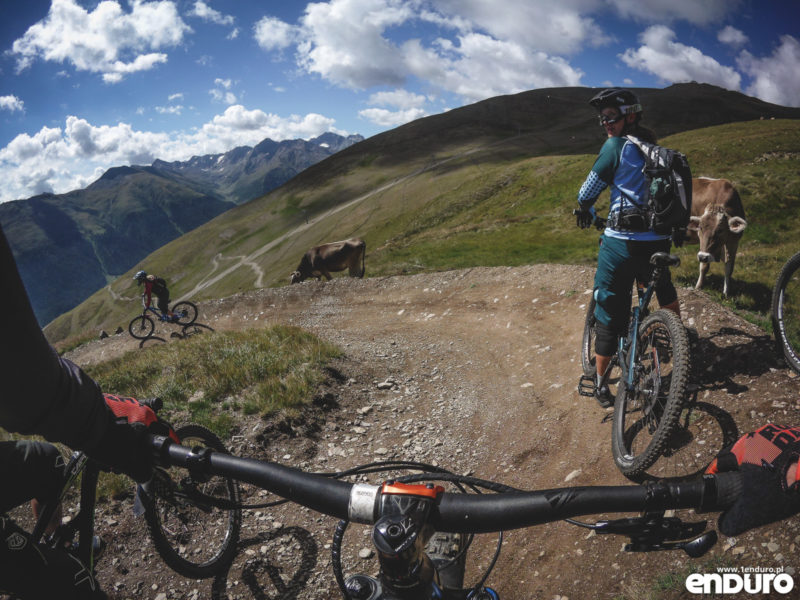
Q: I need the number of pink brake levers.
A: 0